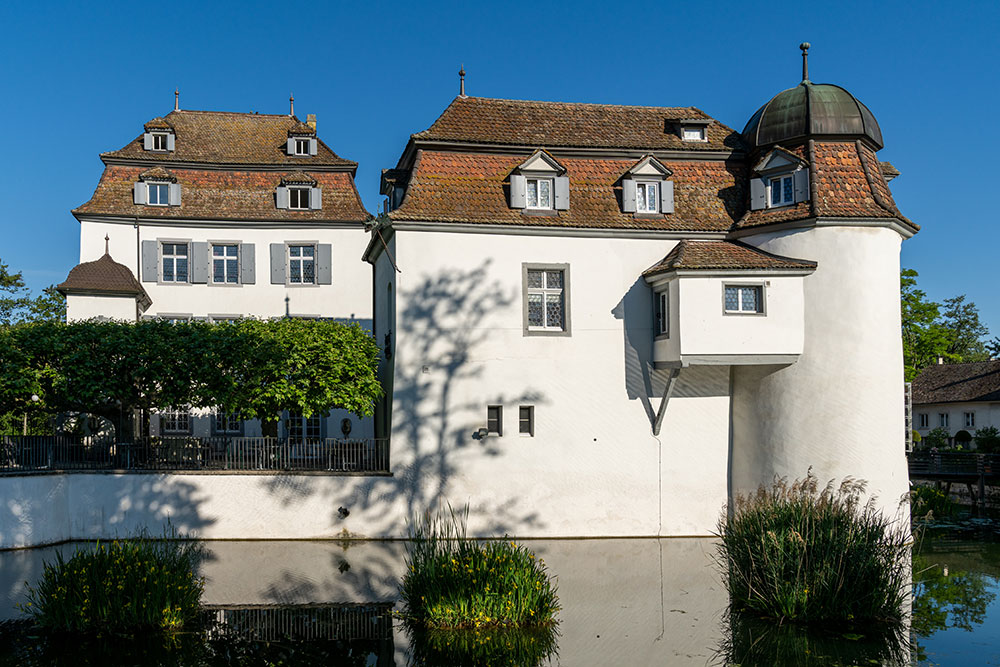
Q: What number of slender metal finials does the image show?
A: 5